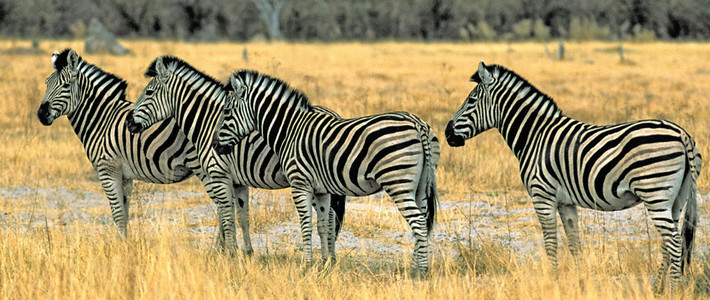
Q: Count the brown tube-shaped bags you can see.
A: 0